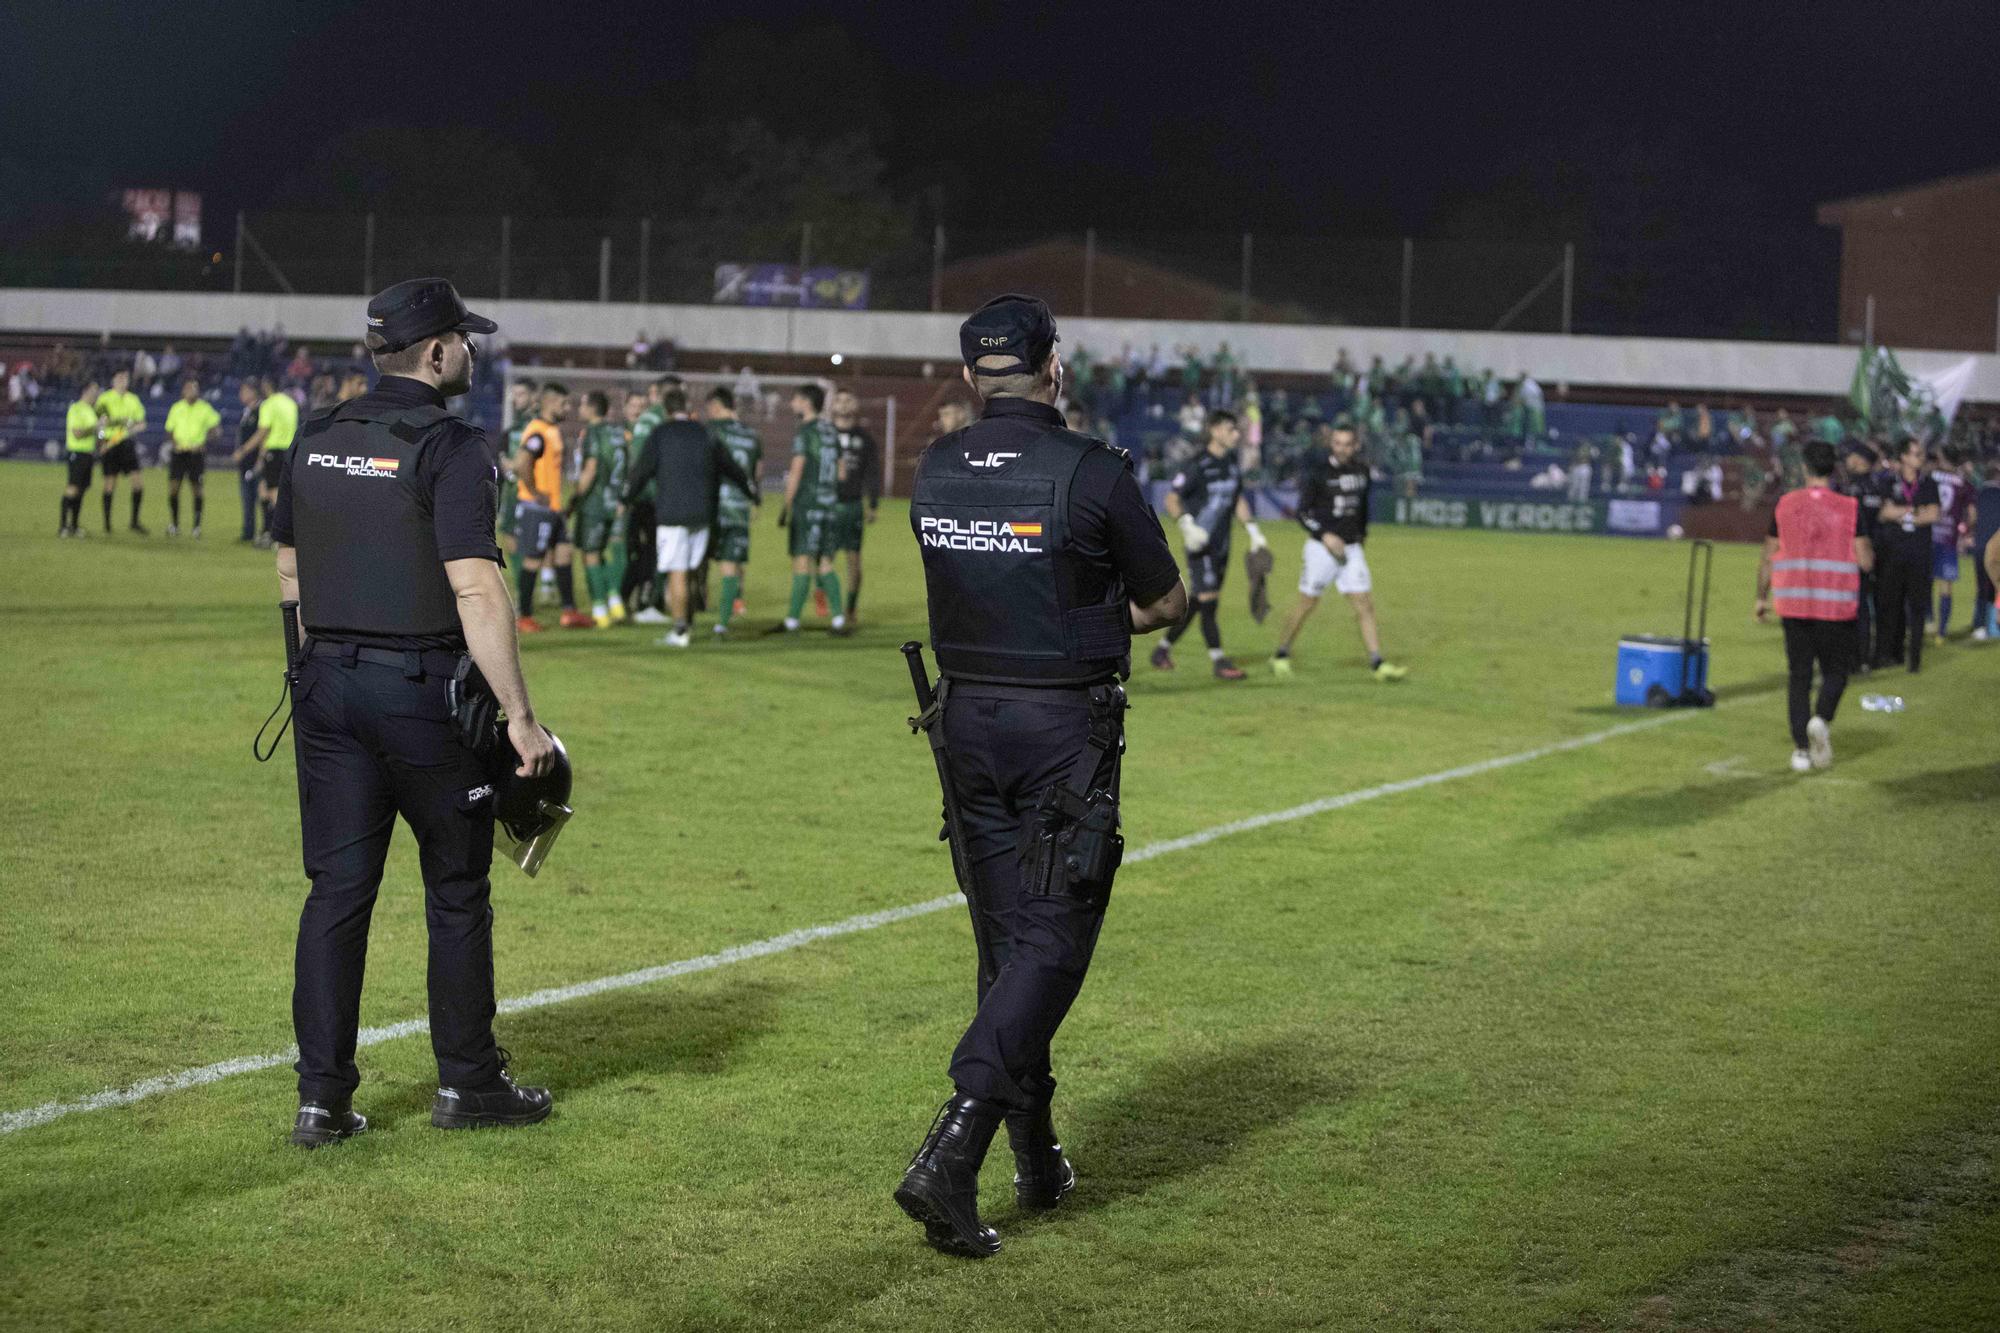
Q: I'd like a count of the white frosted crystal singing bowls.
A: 0